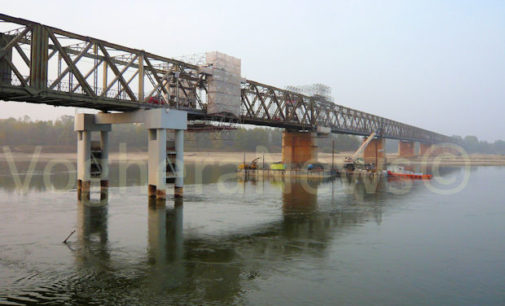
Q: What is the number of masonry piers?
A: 4